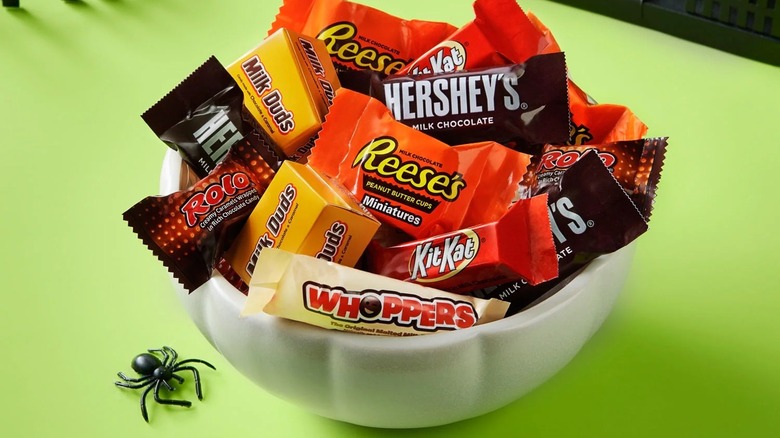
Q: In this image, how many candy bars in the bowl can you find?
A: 13